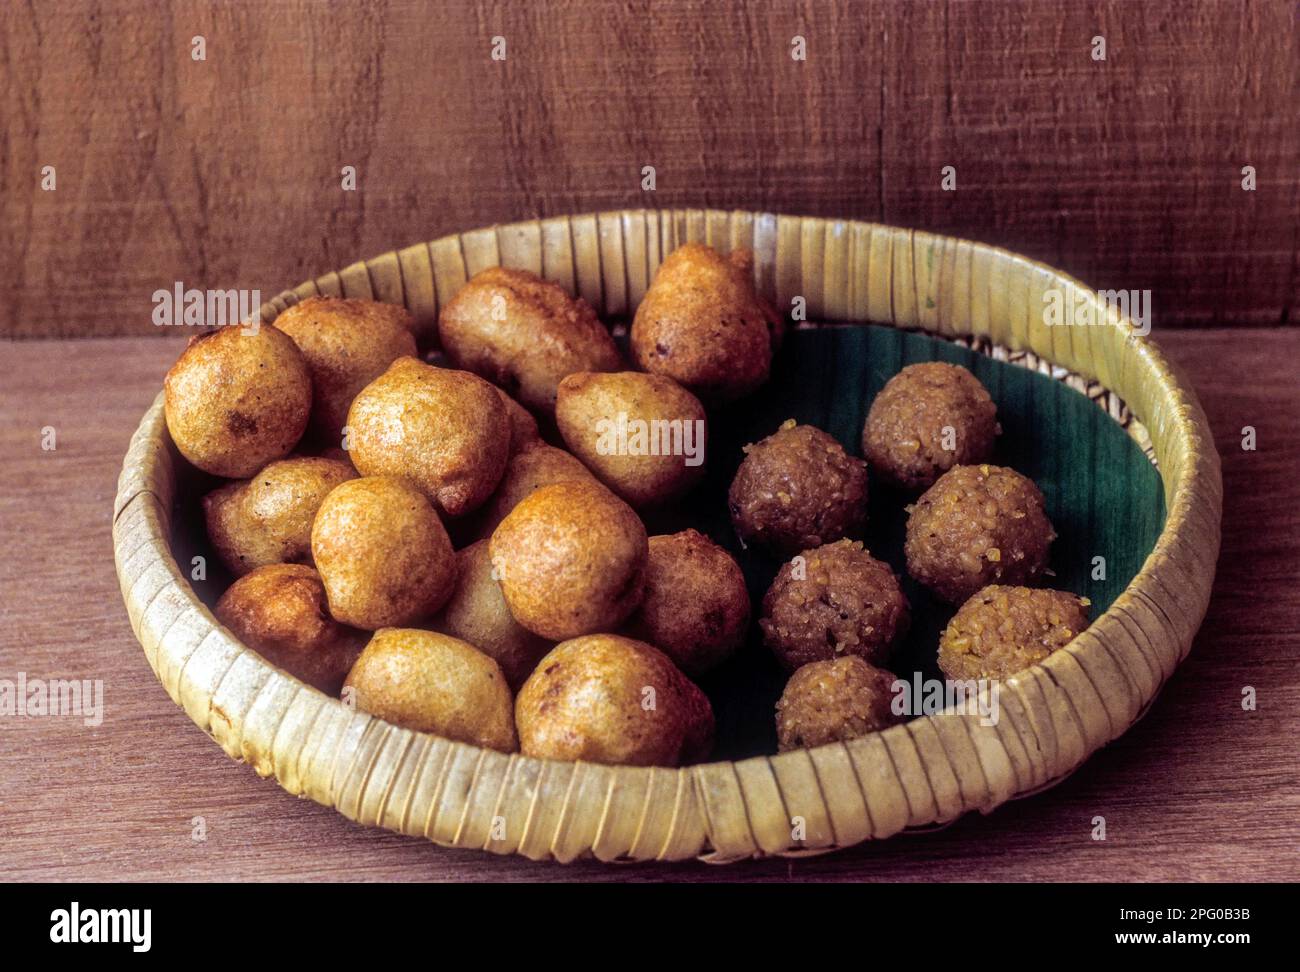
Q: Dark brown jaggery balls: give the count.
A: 6